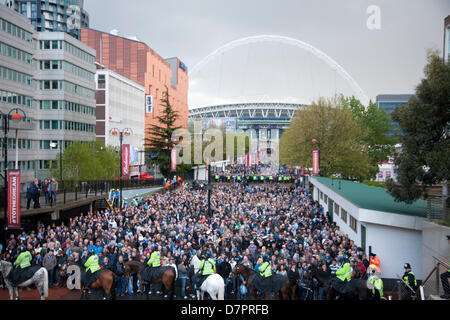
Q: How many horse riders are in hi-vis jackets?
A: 6